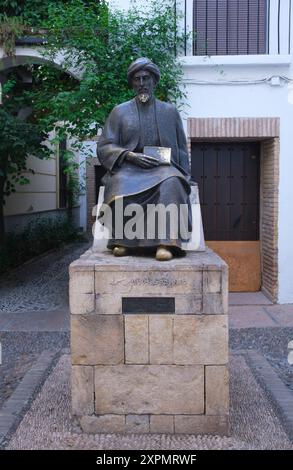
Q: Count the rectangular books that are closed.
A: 1